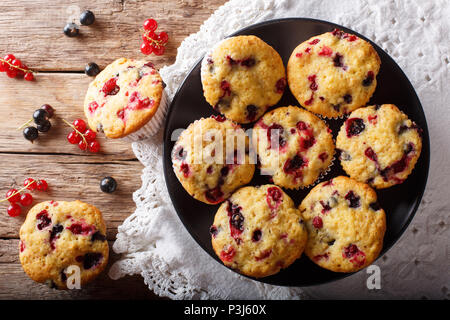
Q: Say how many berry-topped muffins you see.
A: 9